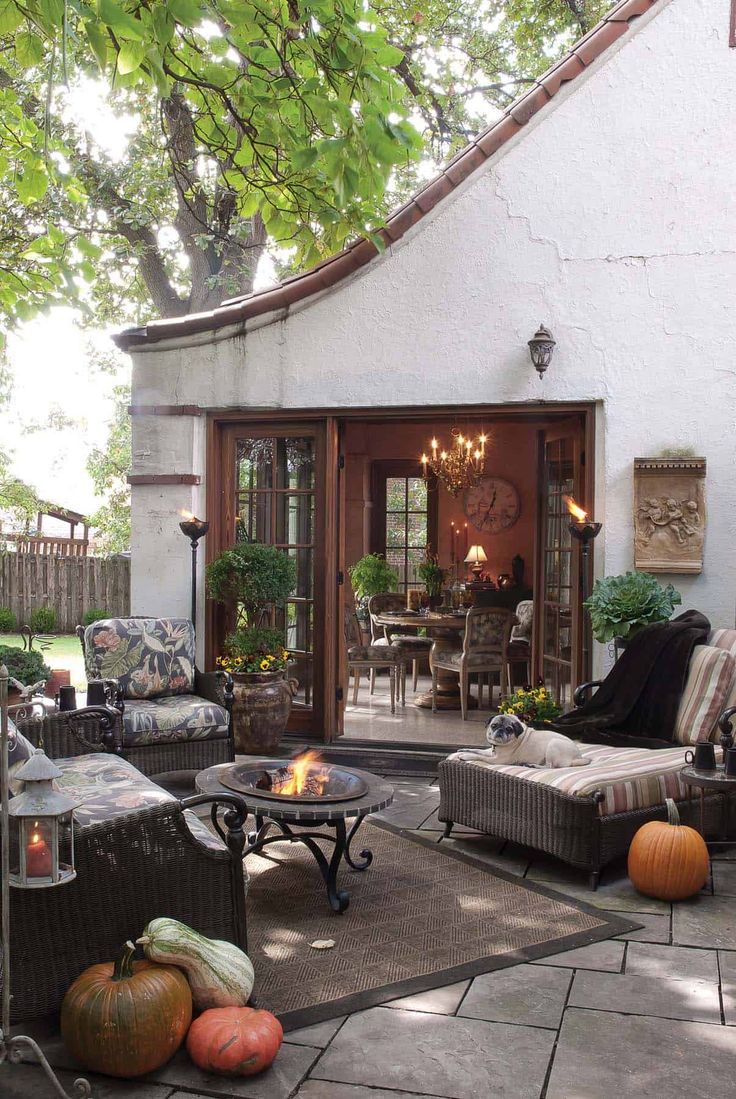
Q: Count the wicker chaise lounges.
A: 1